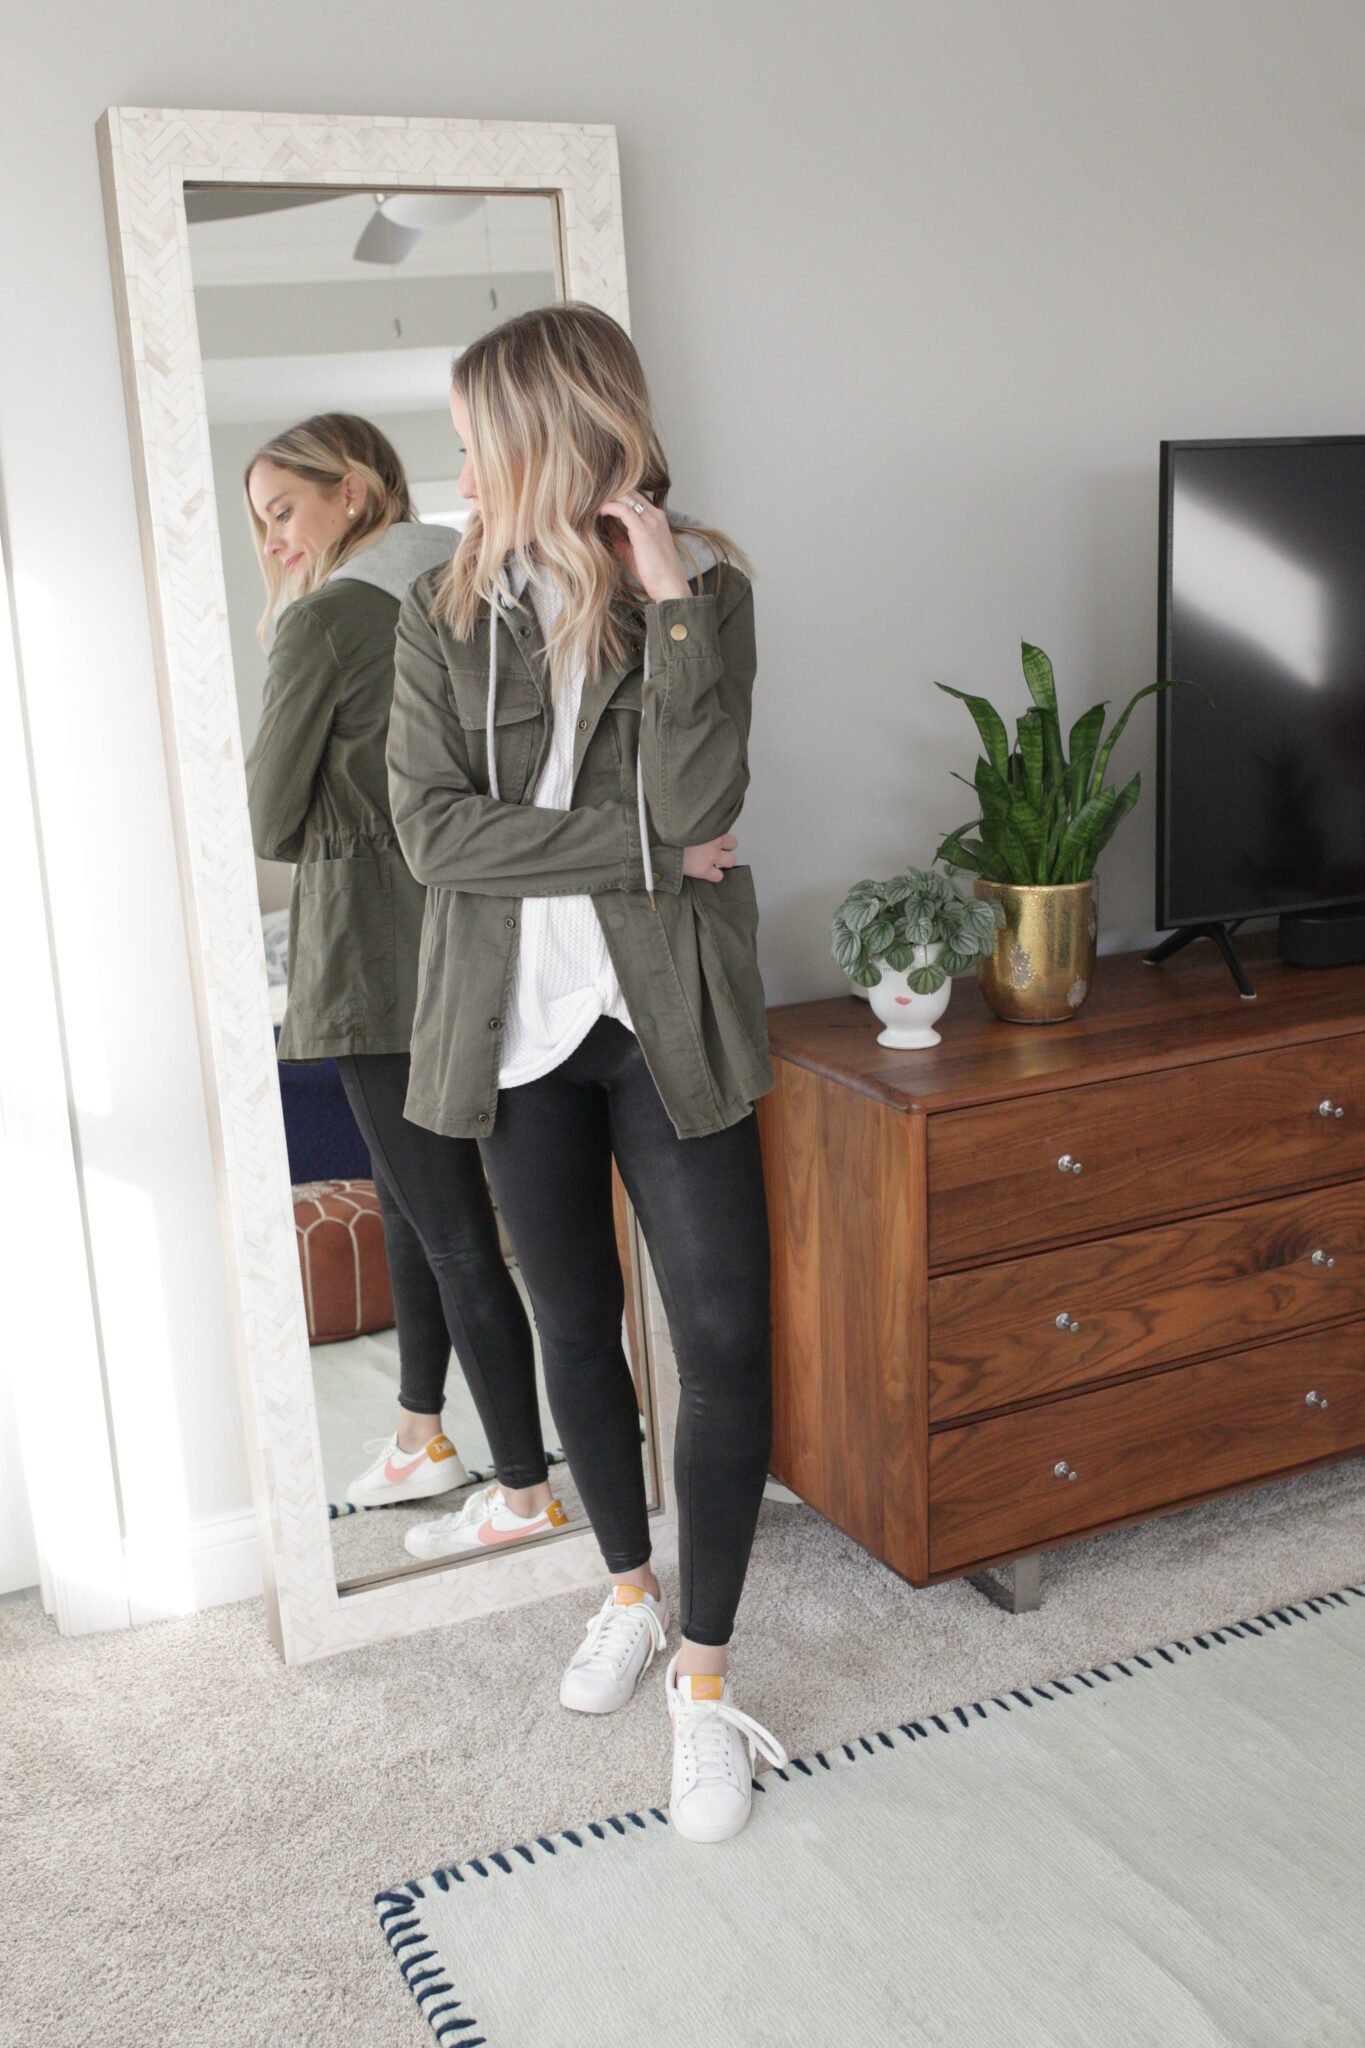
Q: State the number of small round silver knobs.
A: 6